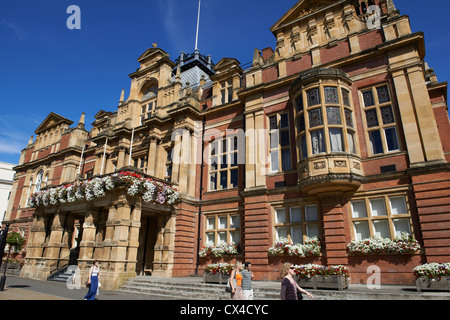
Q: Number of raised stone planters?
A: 3